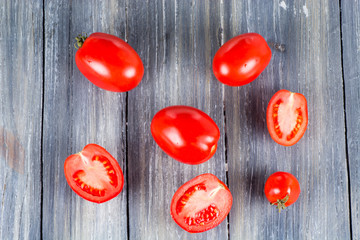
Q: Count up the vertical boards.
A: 5